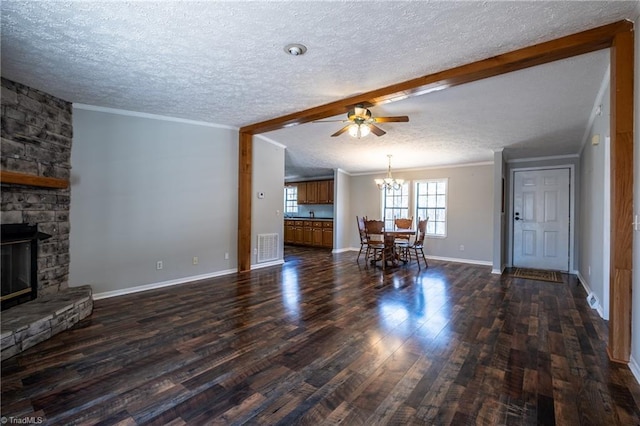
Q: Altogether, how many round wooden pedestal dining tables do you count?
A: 1